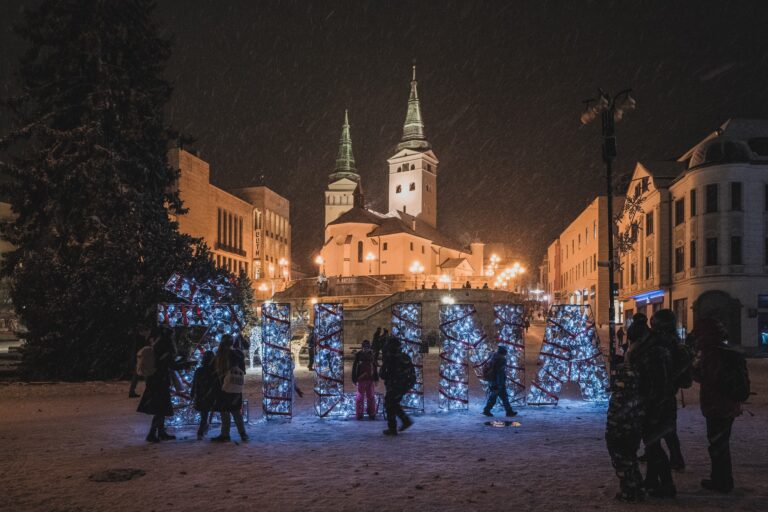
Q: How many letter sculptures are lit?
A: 6